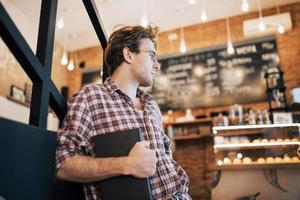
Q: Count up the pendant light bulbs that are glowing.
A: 11